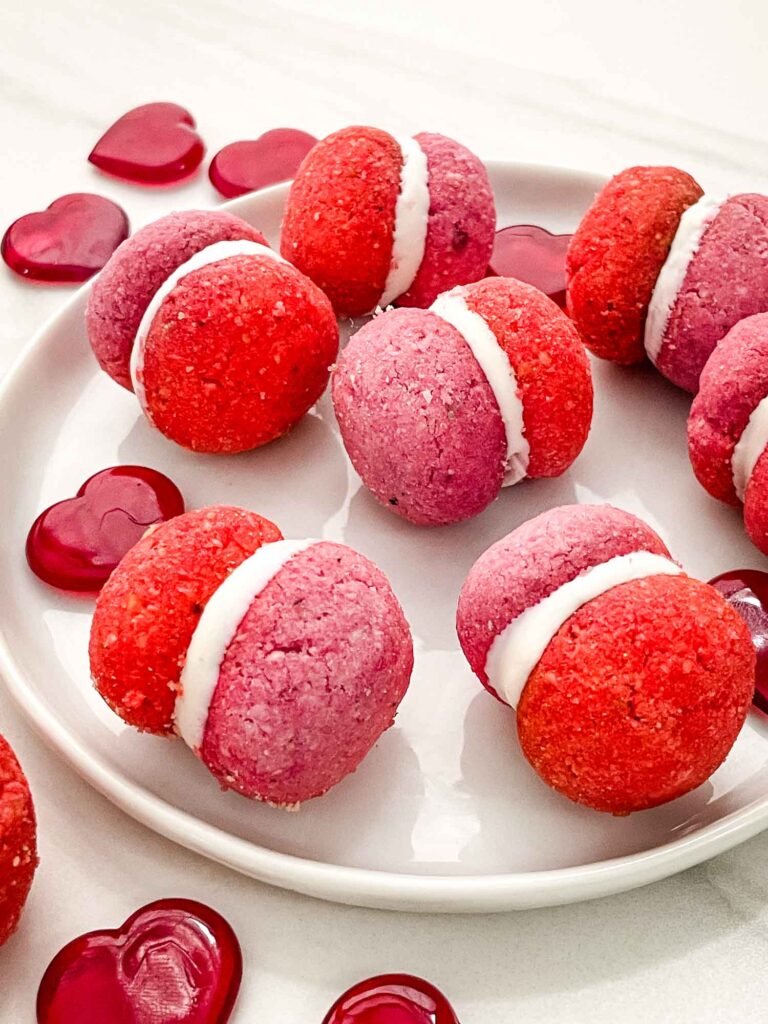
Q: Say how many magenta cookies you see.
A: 7